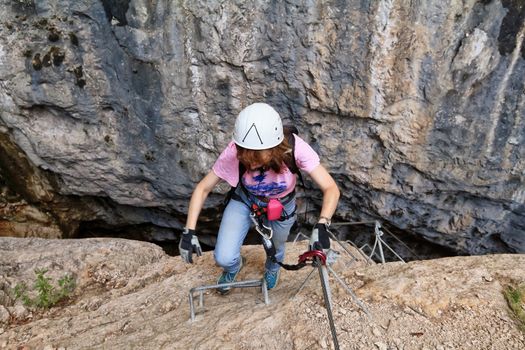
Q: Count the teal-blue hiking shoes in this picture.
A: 2